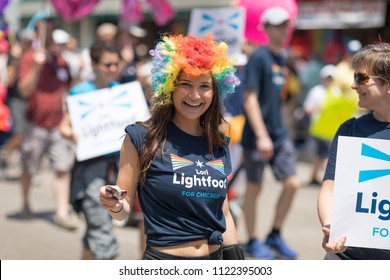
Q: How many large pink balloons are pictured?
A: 1